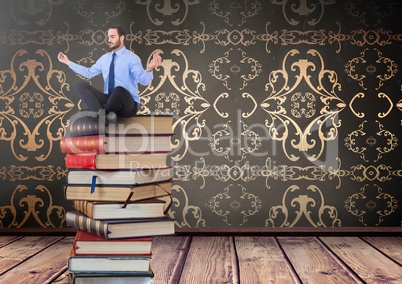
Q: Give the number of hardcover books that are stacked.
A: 10